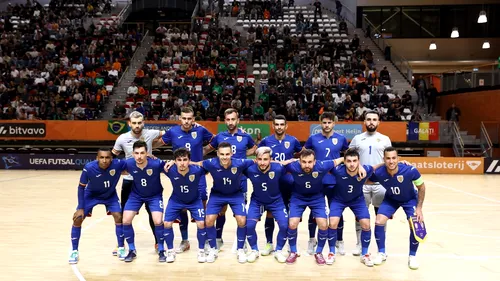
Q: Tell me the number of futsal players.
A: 14